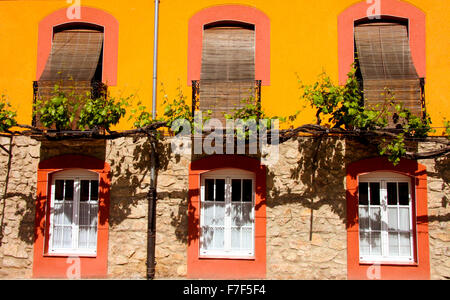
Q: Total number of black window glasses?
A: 12